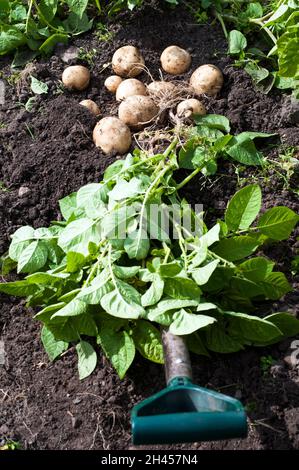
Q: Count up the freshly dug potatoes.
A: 11